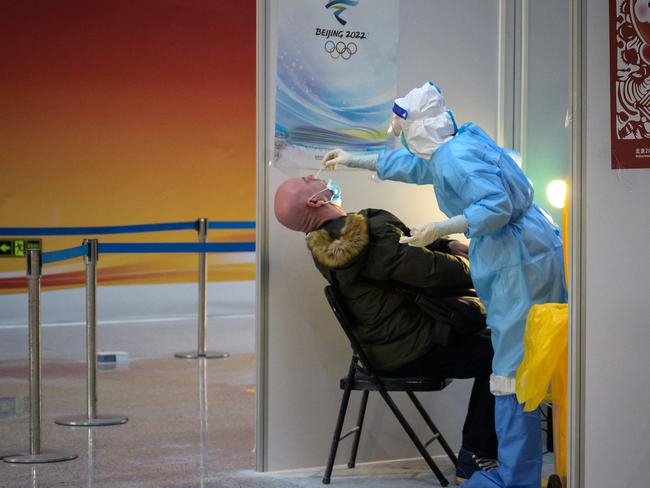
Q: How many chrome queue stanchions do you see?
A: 3